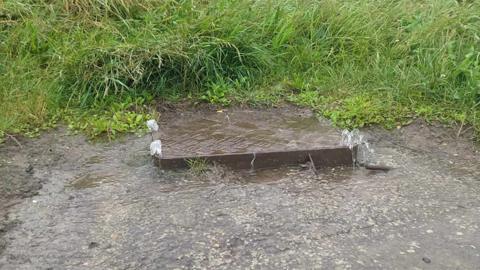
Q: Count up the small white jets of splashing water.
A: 3